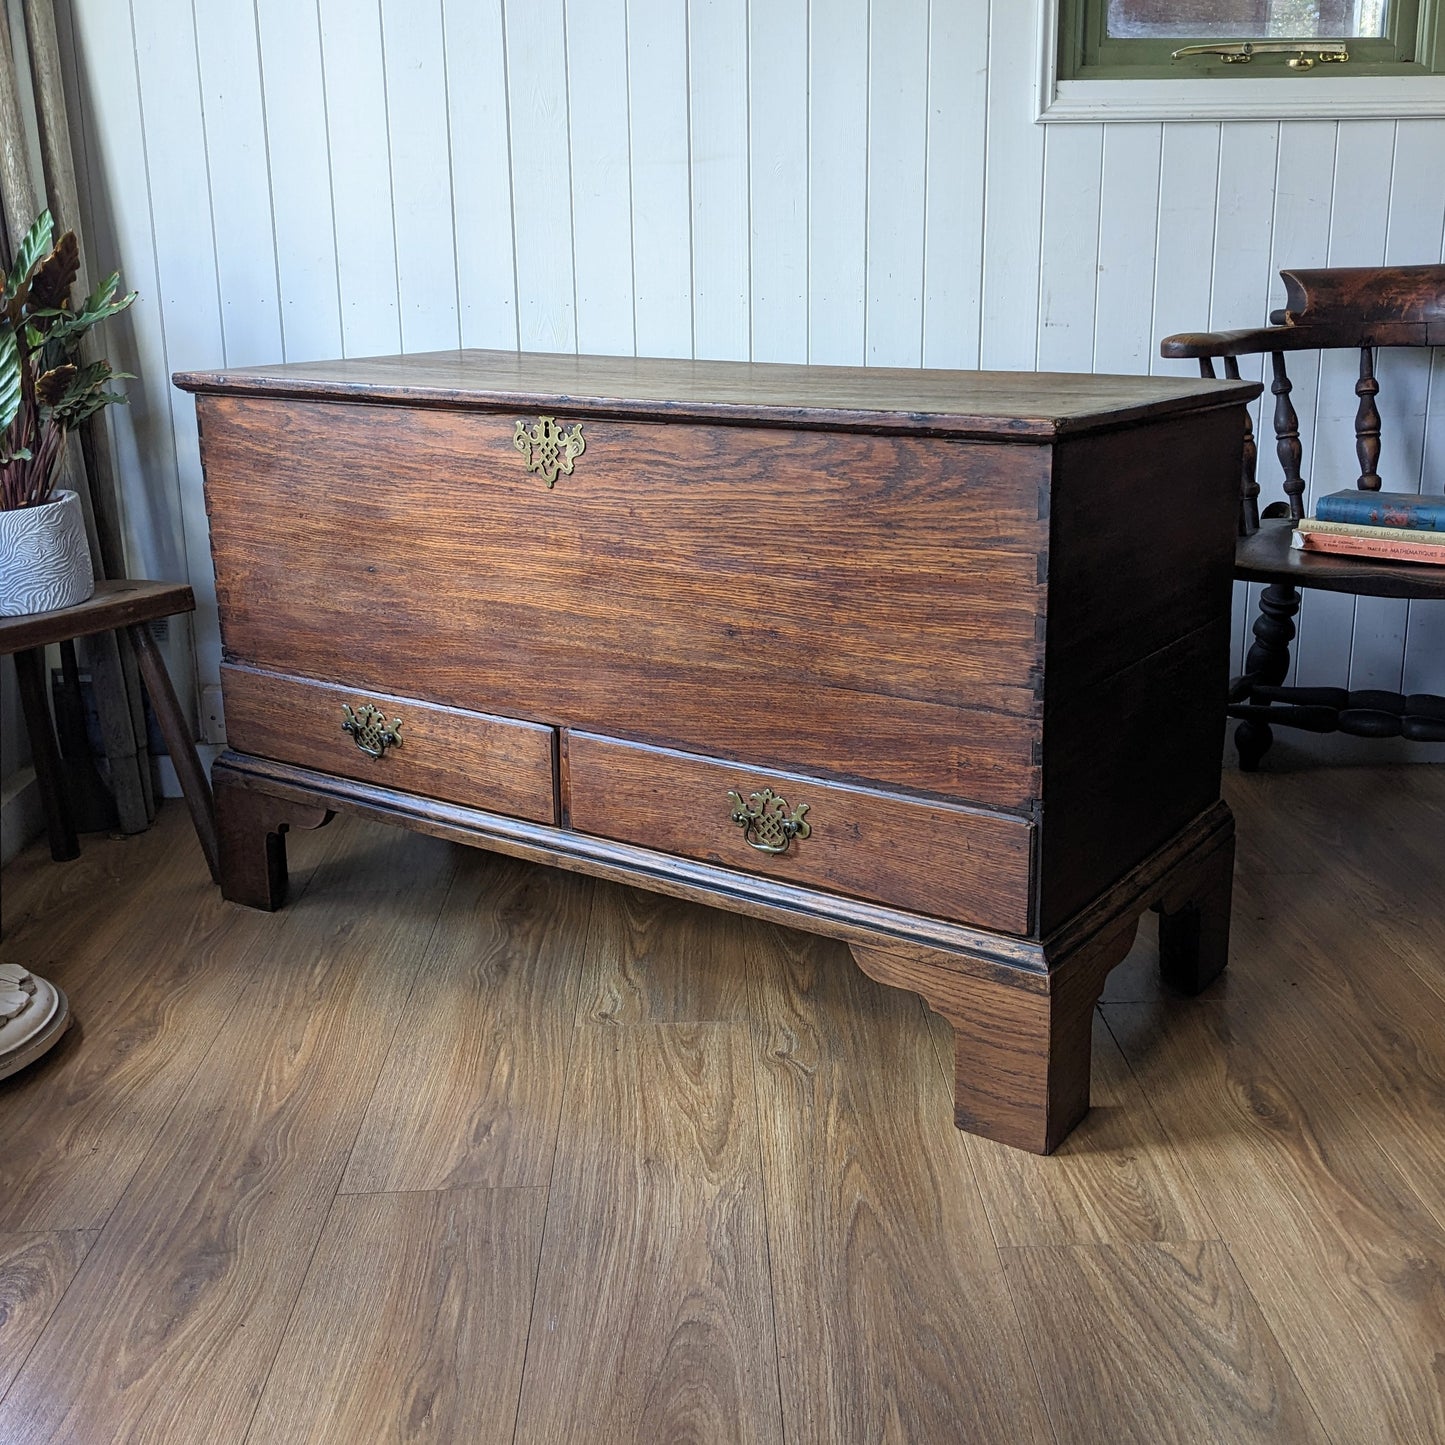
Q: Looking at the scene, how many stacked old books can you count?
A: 3